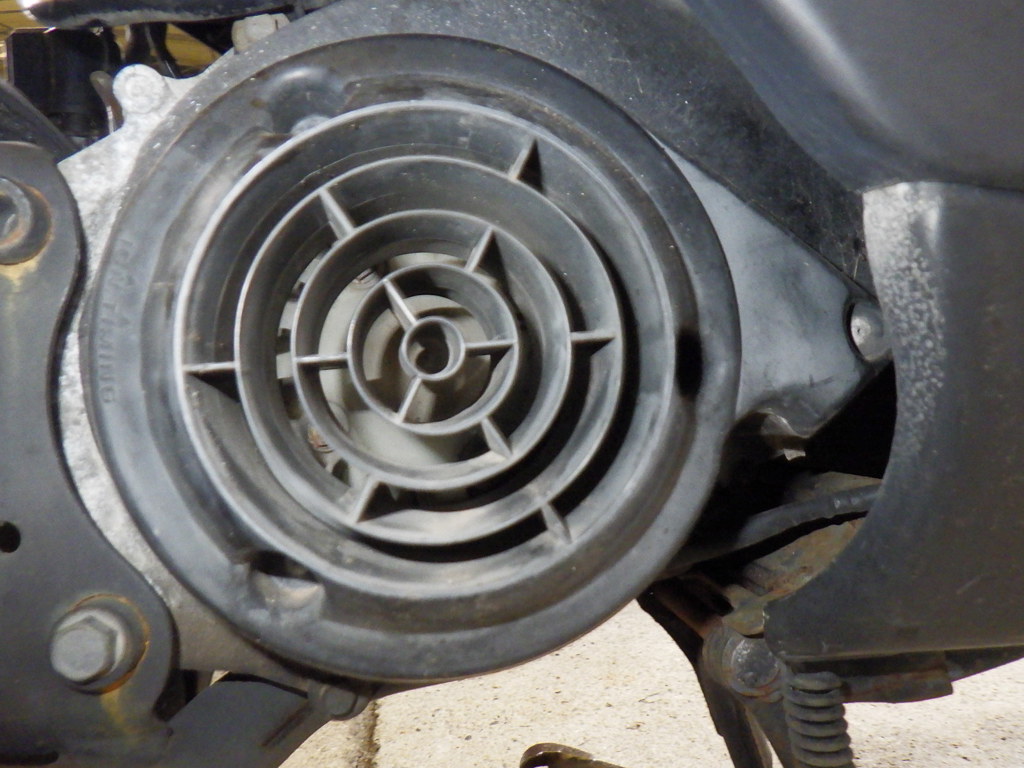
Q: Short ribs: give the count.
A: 12